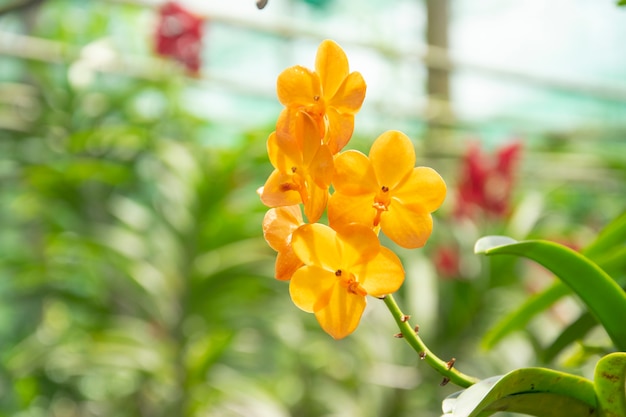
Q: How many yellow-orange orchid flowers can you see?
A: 5